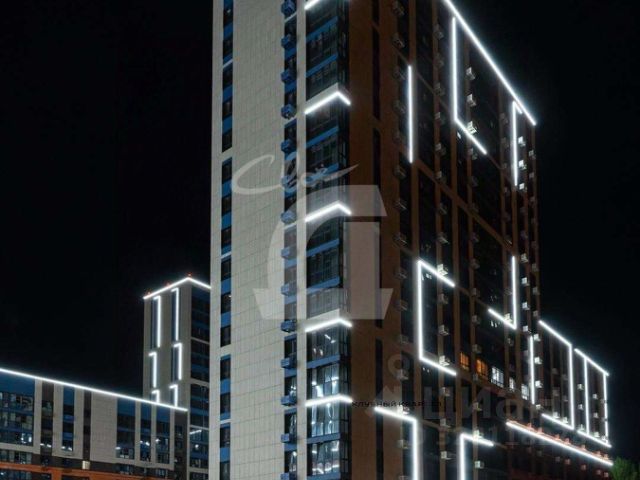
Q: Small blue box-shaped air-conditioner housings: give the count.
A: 14